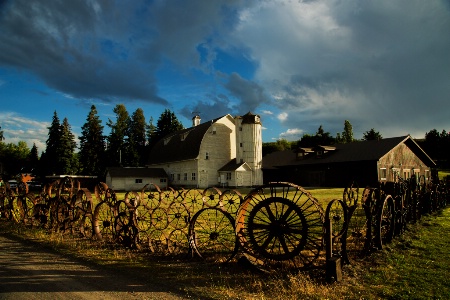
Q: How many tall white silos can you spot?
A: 1